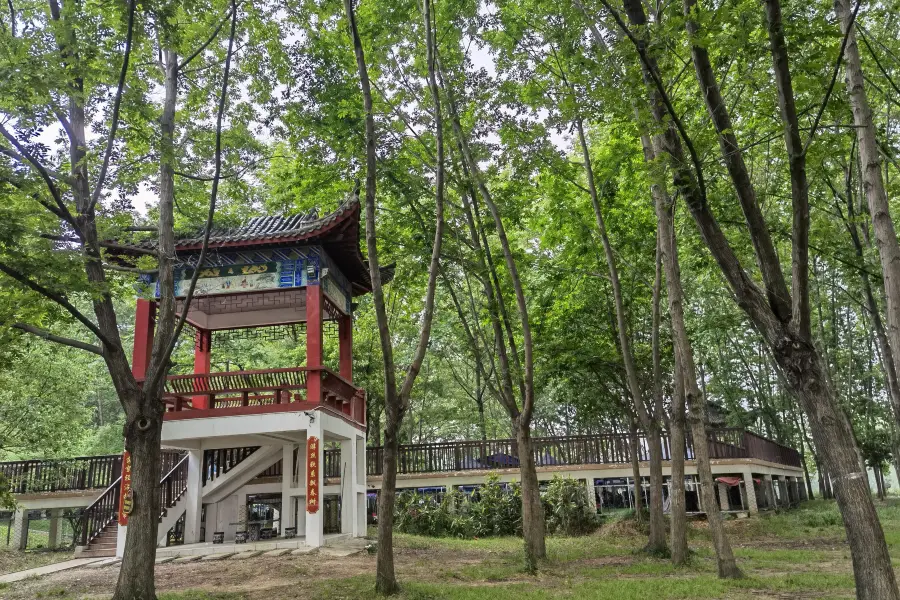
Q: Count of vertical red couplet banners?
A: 2